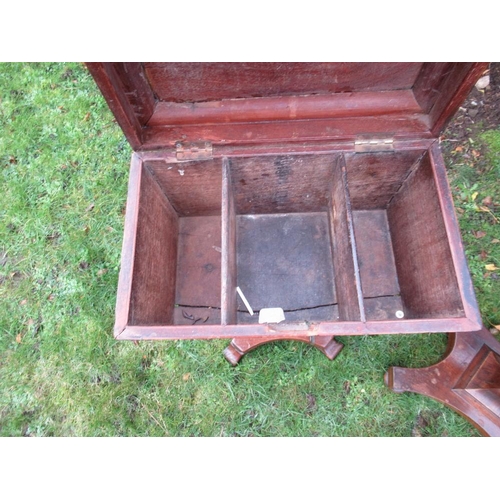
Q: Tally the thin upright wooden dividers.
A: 2